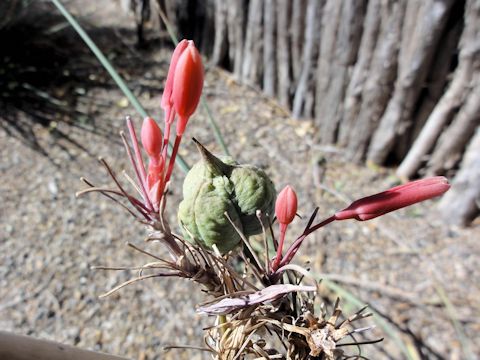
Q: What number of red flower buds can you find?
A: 5